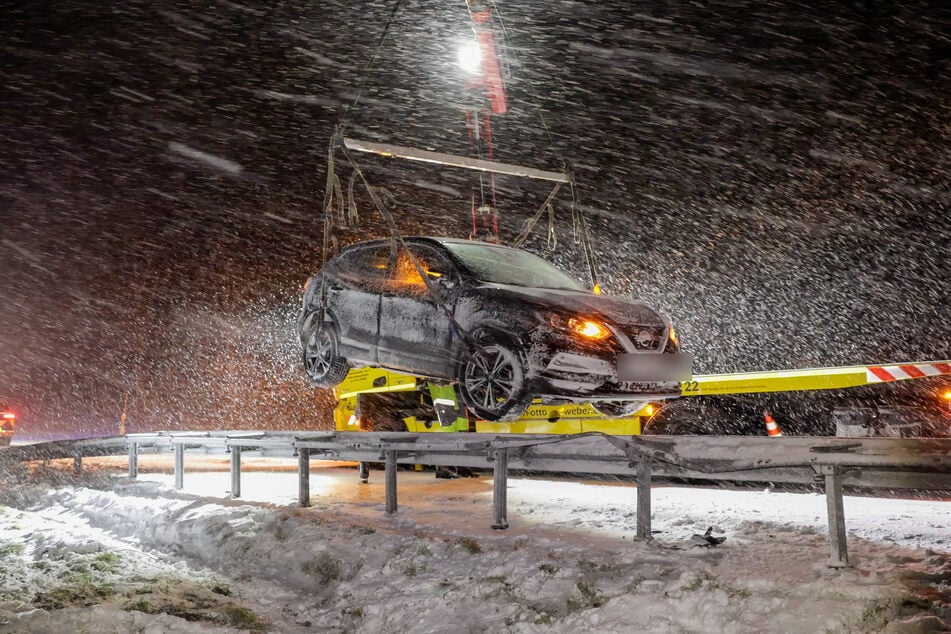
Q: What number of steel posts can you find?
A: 9